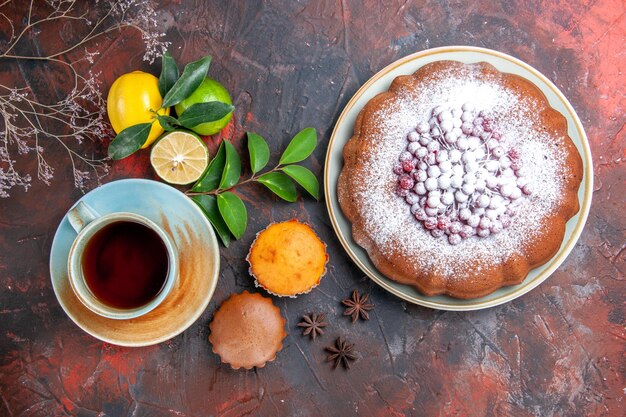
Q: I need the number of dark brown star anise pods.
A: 3